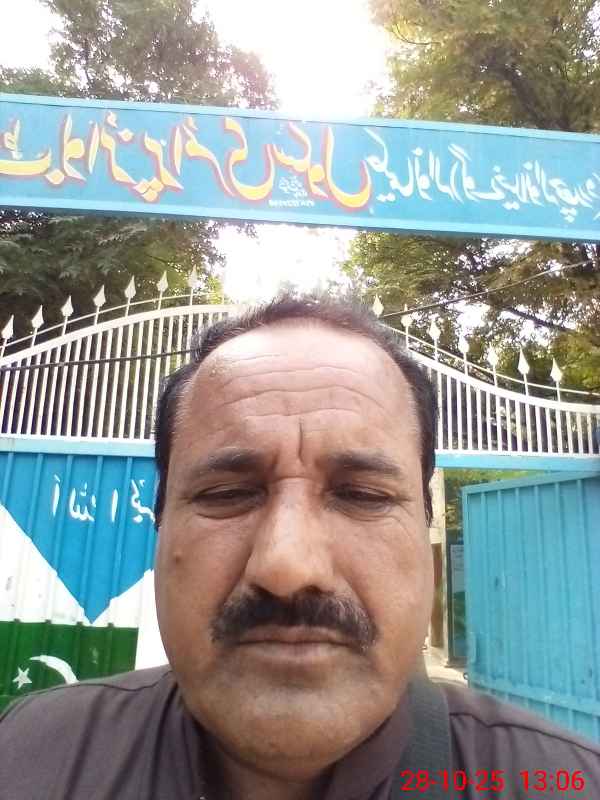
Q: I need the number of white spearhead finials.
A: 14